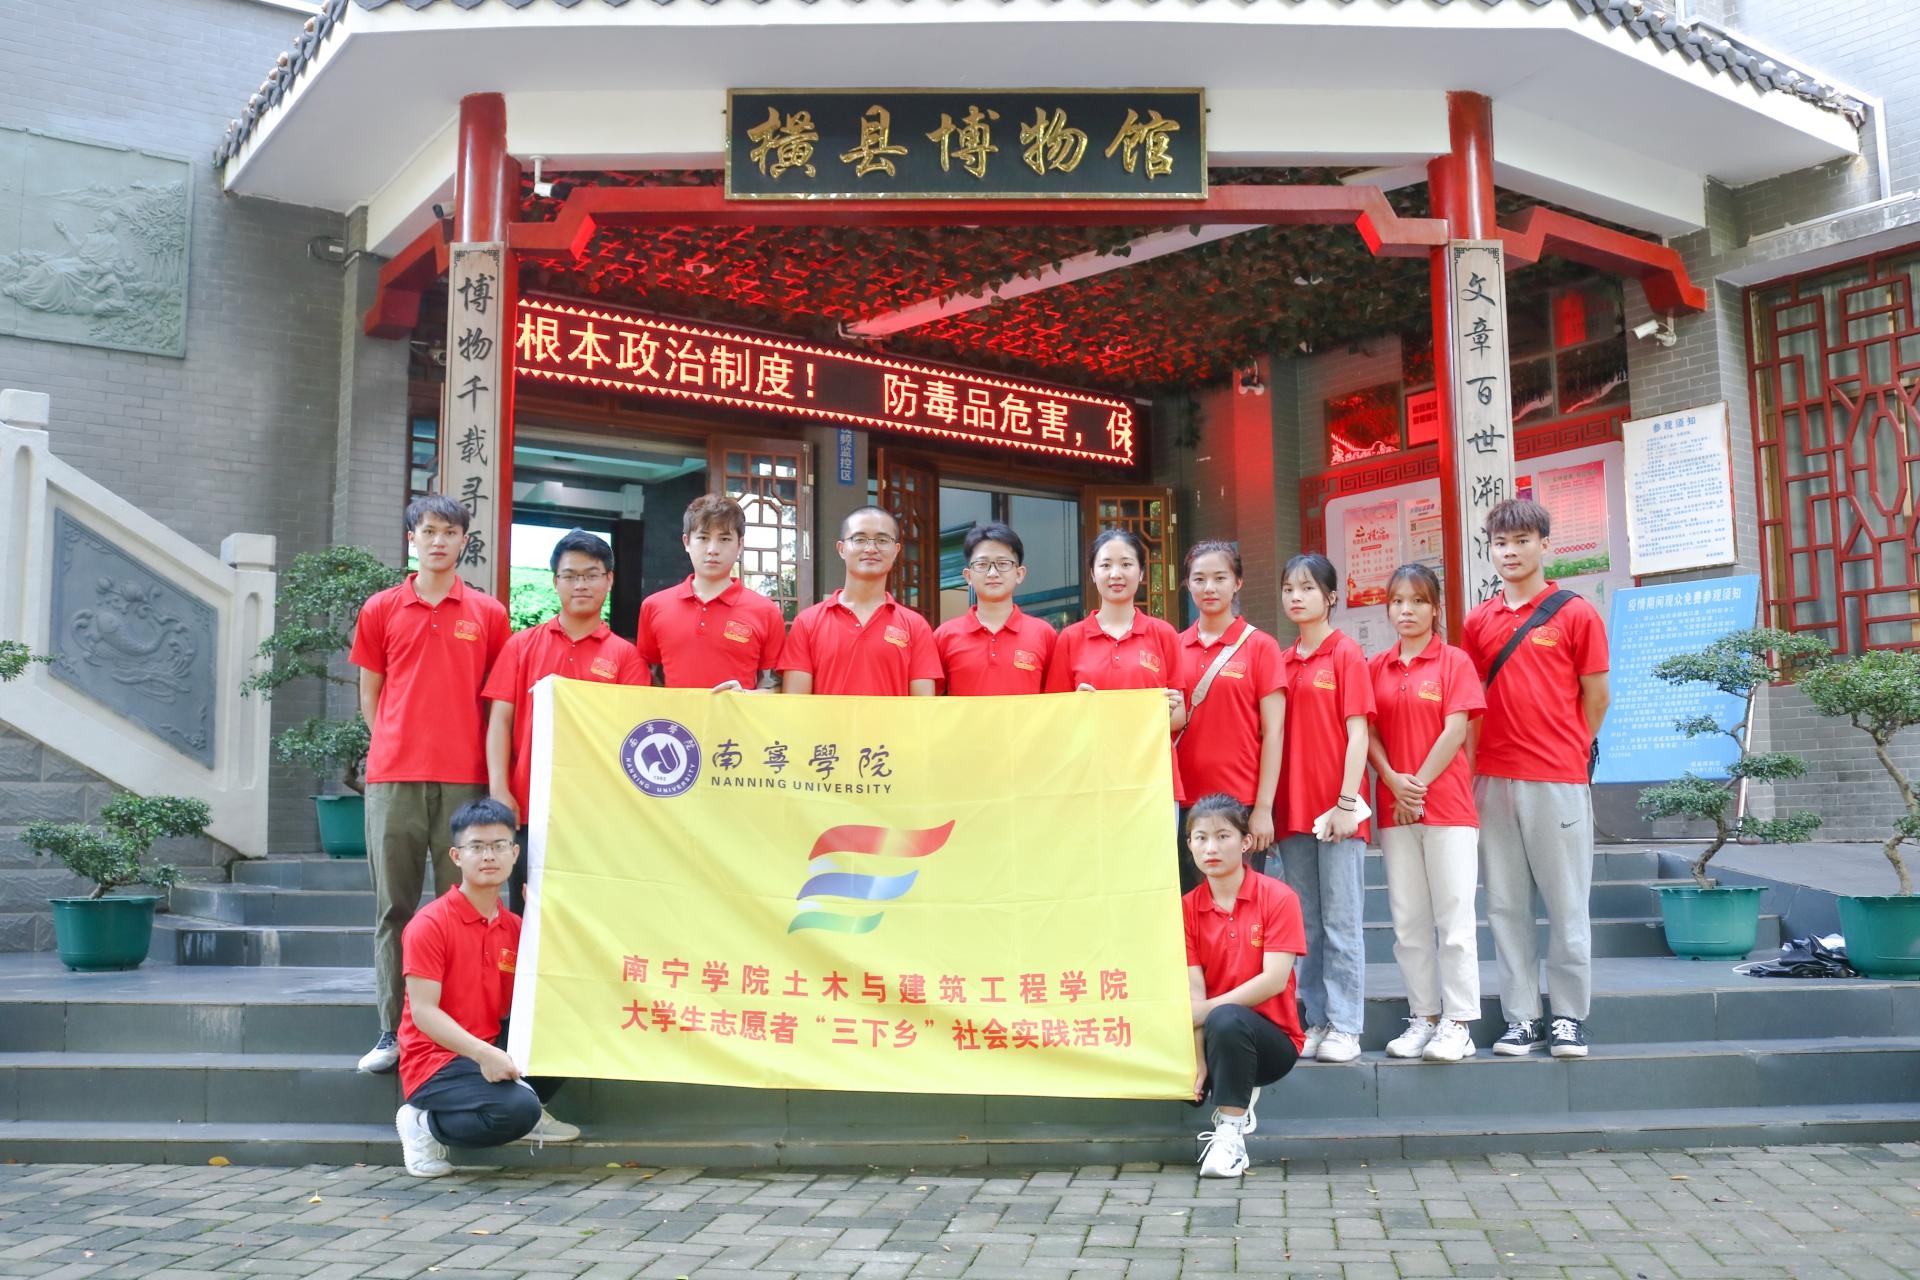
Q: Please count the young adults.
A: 12